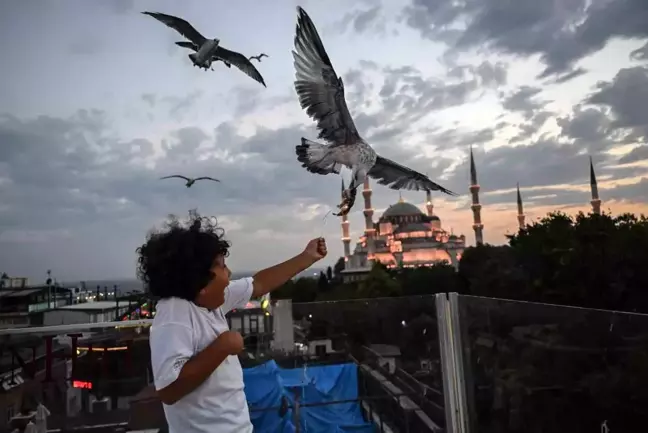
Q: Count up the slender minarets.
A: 6